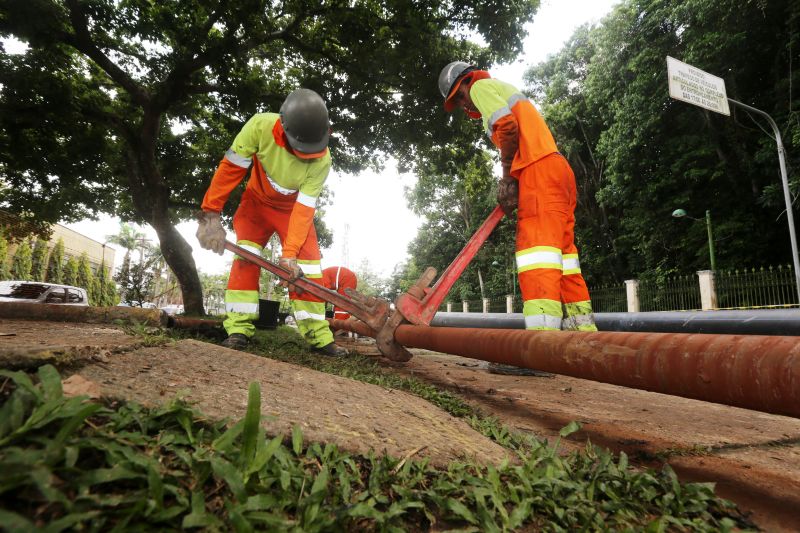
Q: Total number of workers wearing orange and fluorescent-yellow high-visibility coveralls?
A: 2